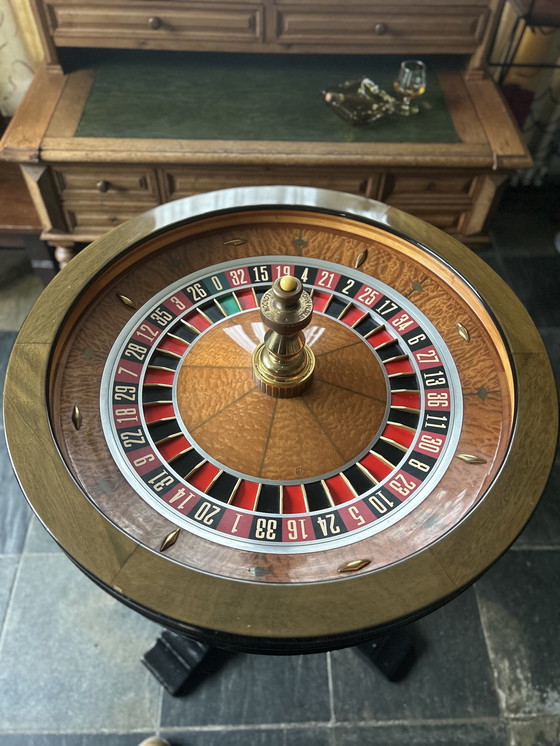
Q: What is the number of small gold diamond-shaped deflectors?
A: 8